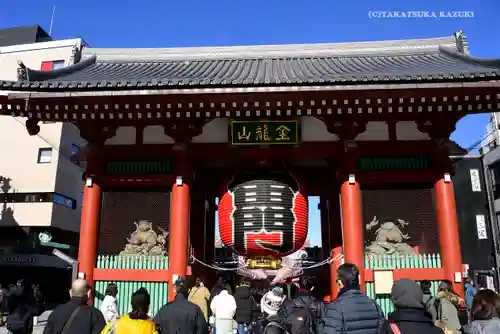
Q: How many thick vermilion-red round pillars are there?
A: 4